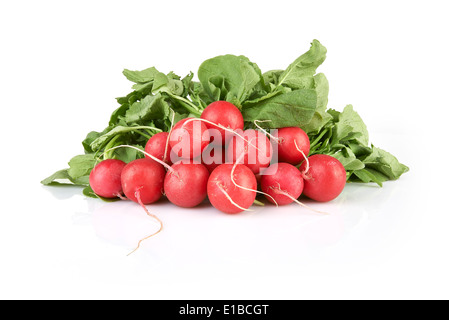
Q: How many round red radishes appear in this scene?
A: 12